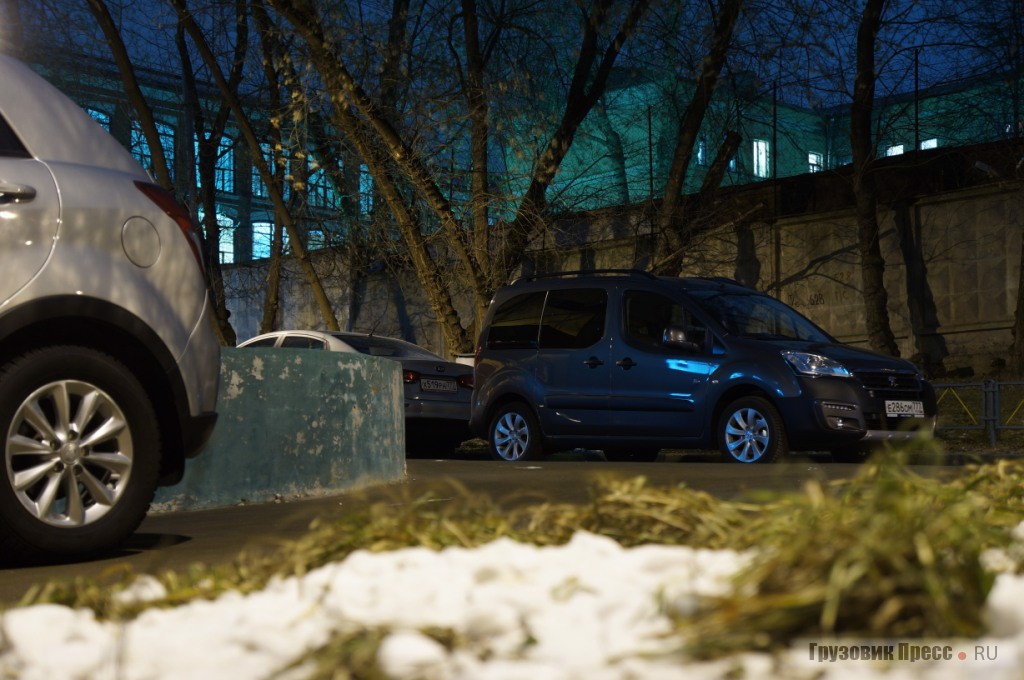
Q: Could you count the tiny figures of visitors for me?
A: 0